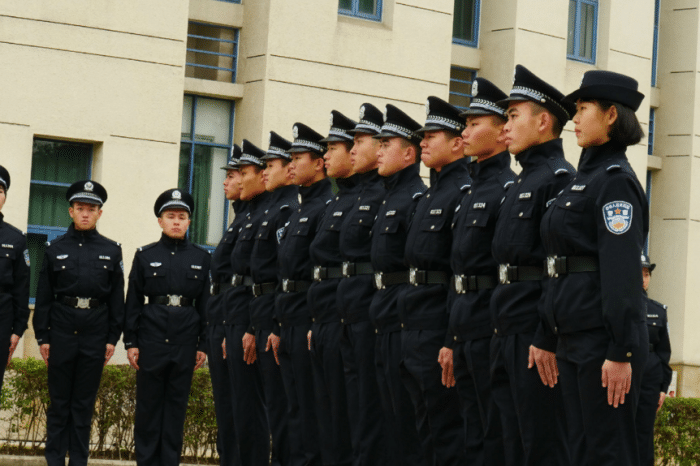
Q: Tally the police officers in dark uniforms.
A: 15